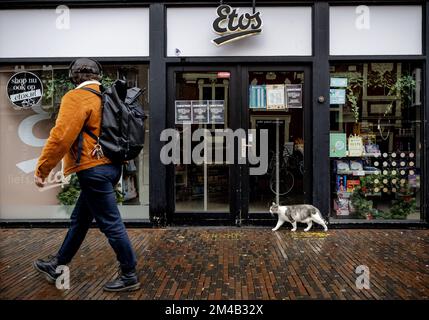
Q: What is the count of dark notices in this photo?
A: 4